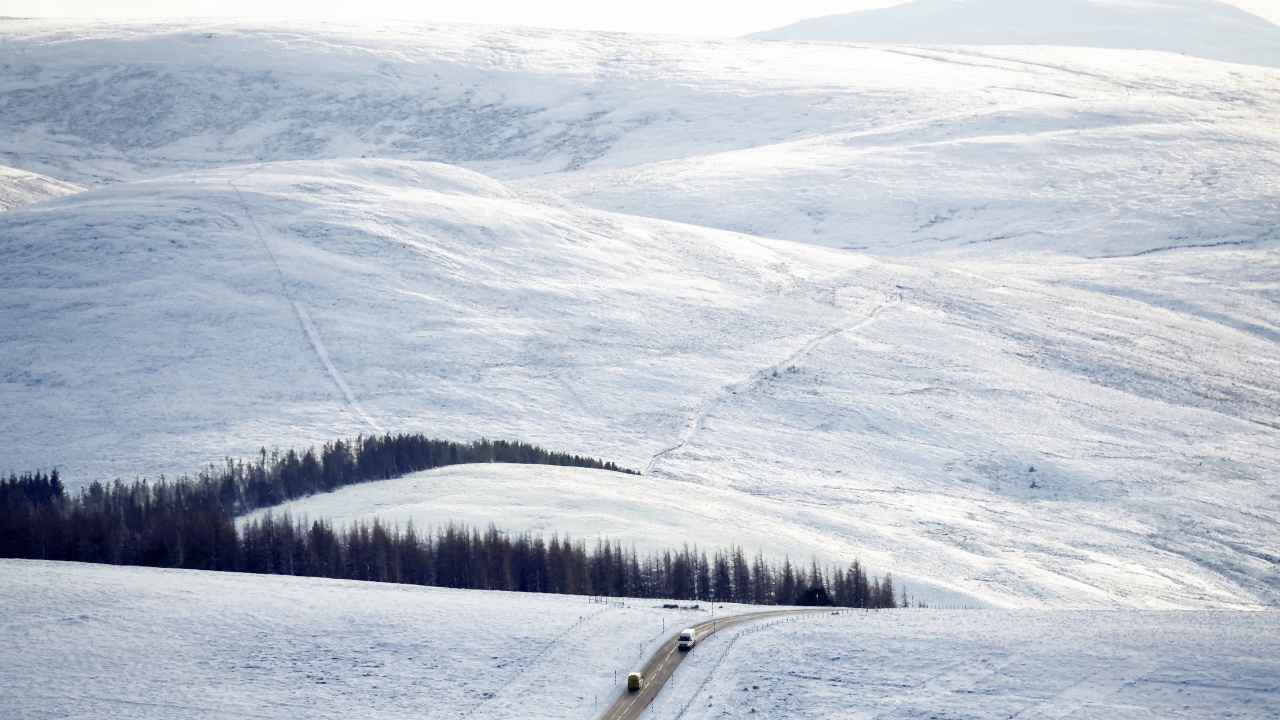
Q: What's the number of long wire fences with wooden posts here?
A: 2